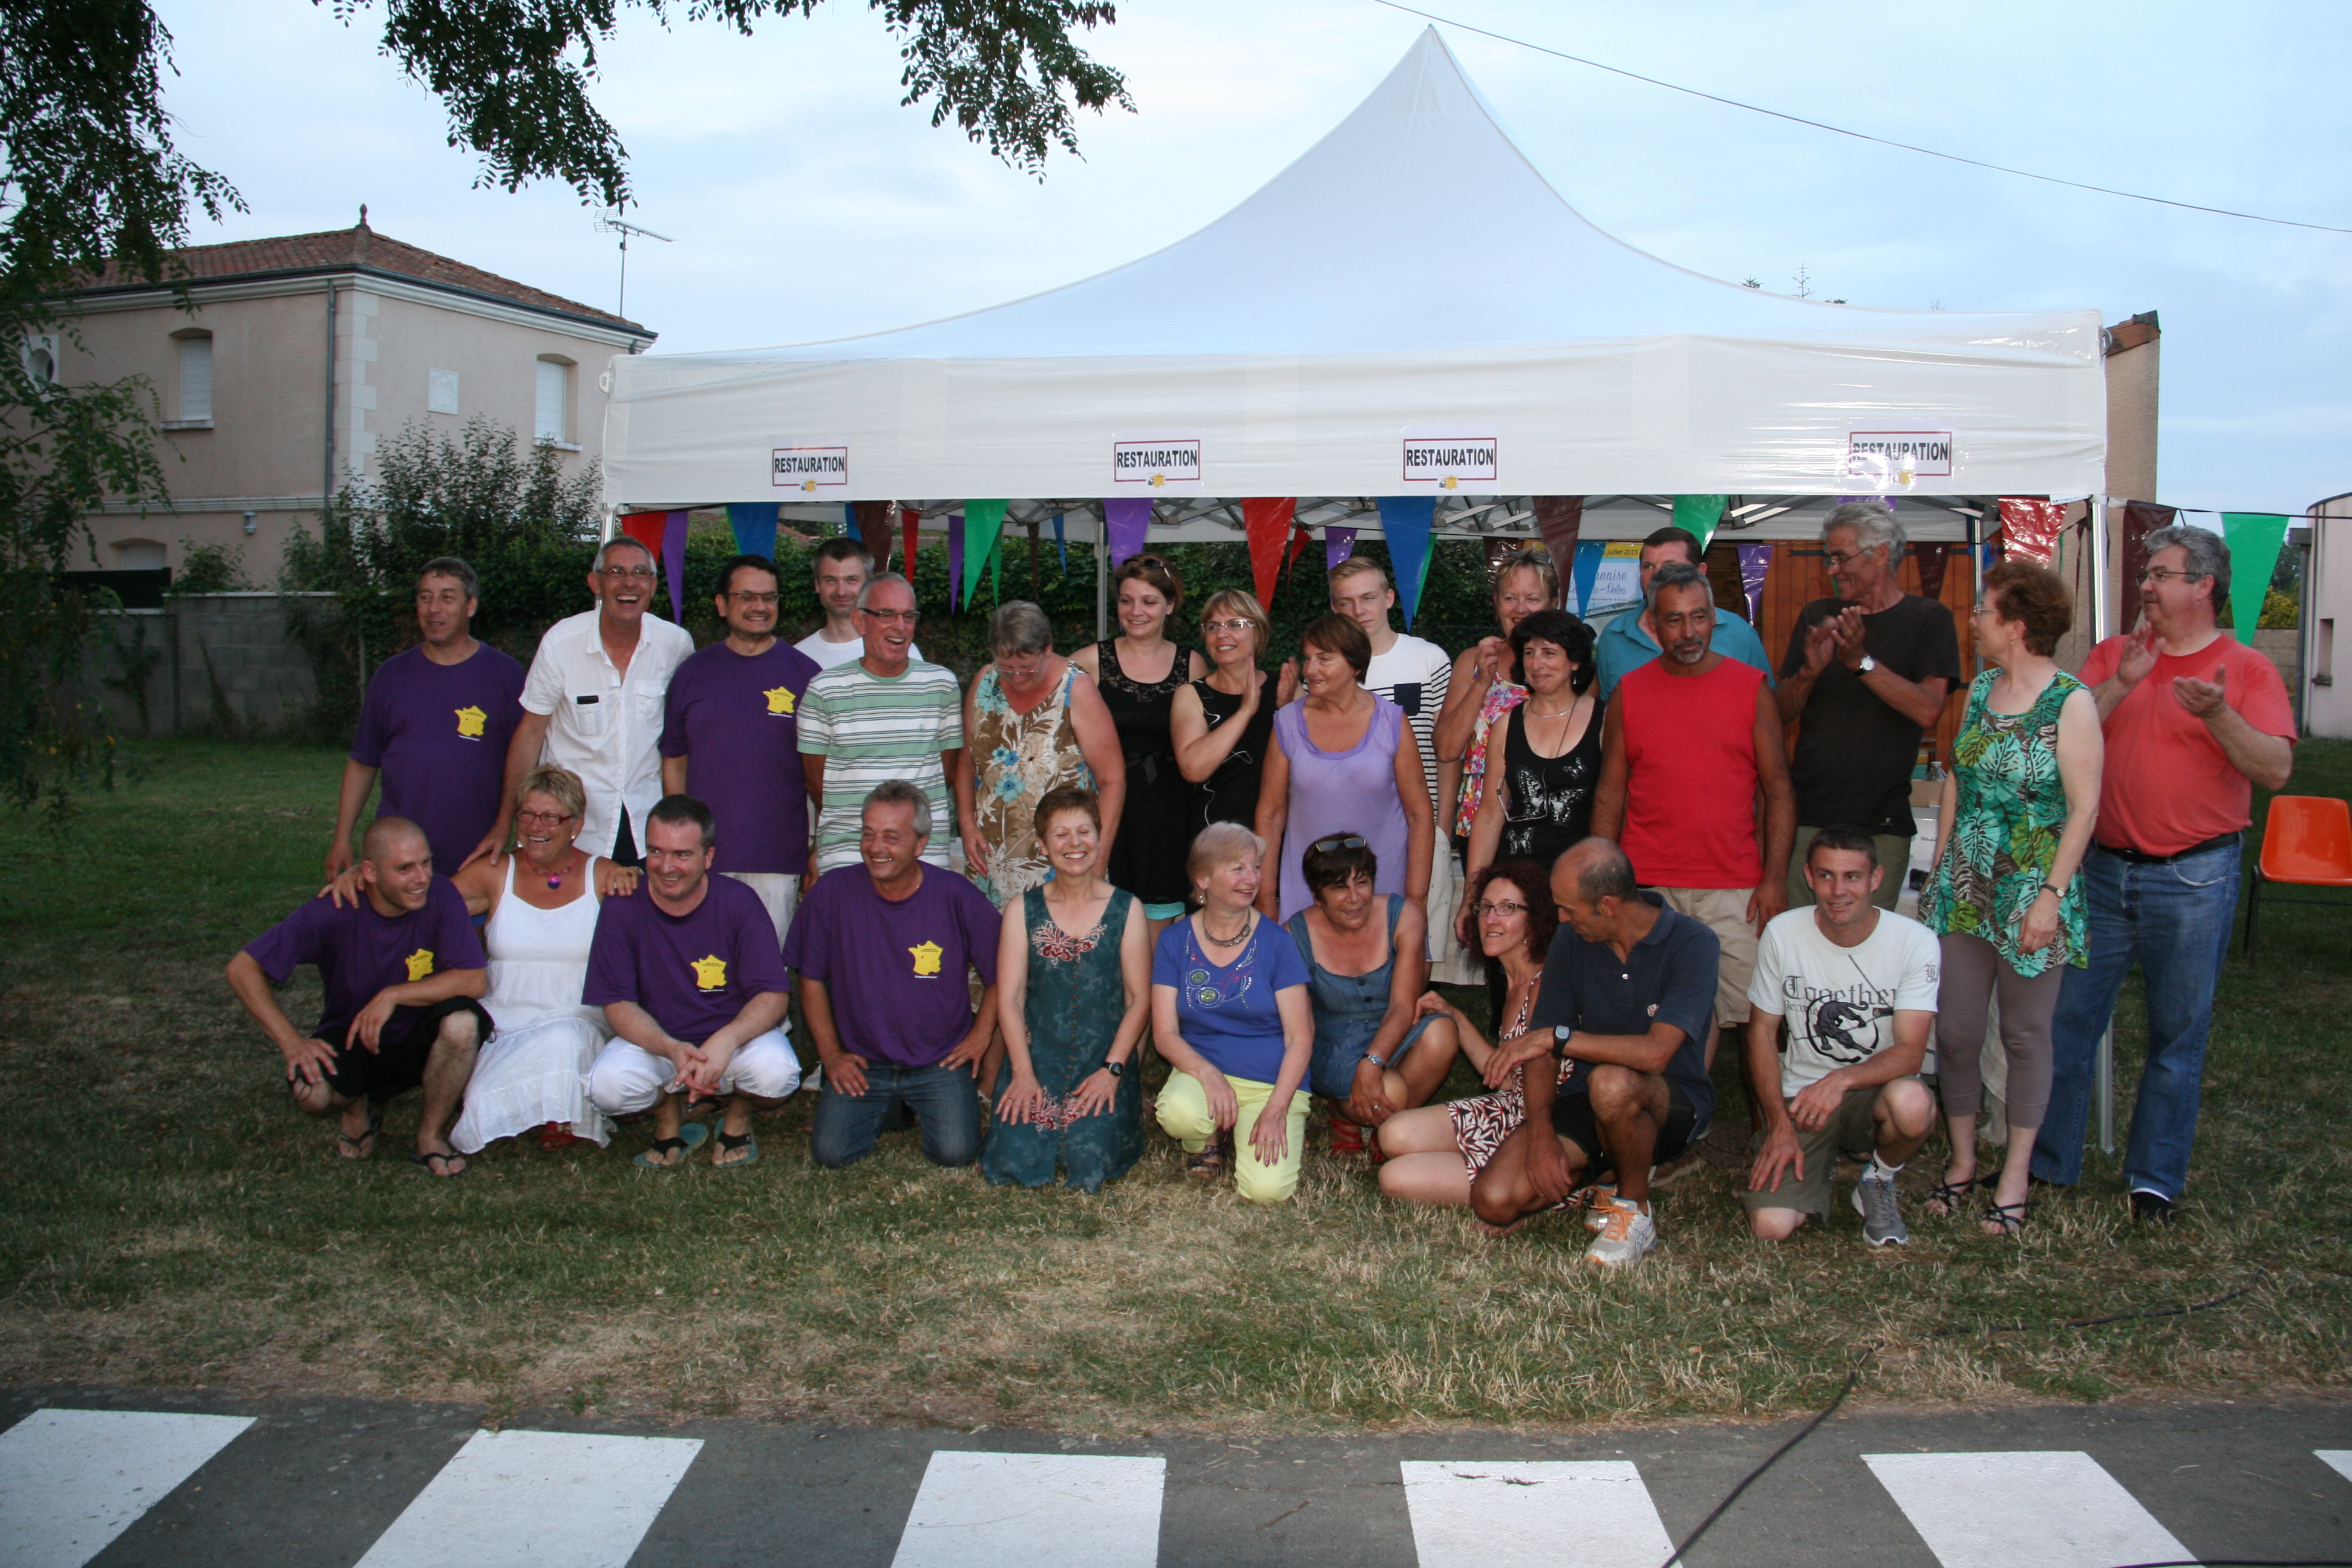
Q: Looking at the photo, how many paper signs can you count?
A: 4